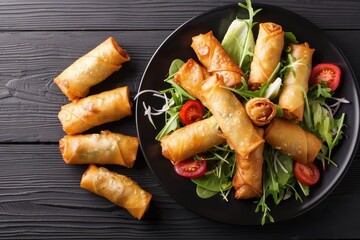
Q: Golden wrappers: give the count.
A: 13